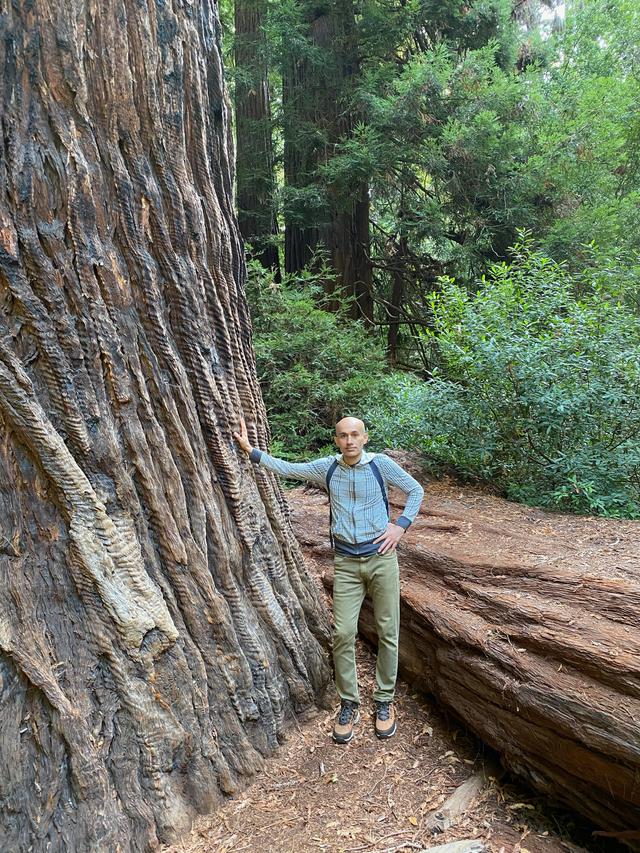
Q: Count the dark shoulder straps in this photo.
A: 2